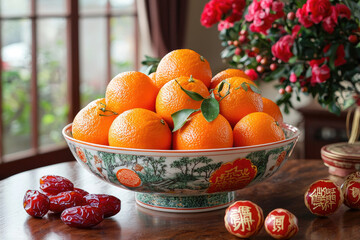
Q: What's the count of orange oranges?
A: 11